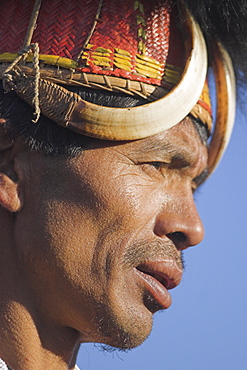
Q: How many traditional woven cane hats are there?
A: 1